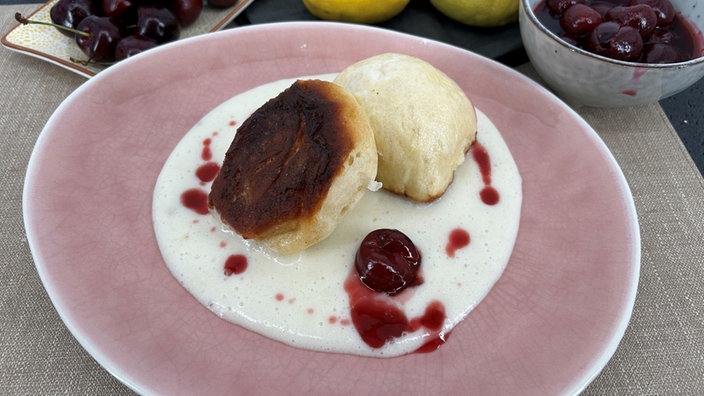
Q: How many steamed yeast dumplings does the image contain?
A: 2